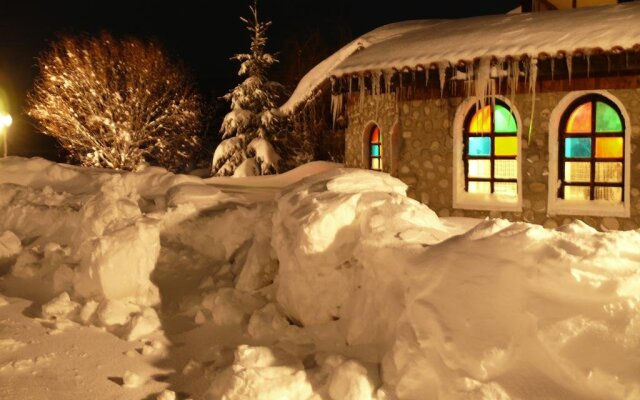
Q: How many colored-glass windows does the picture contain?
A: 3